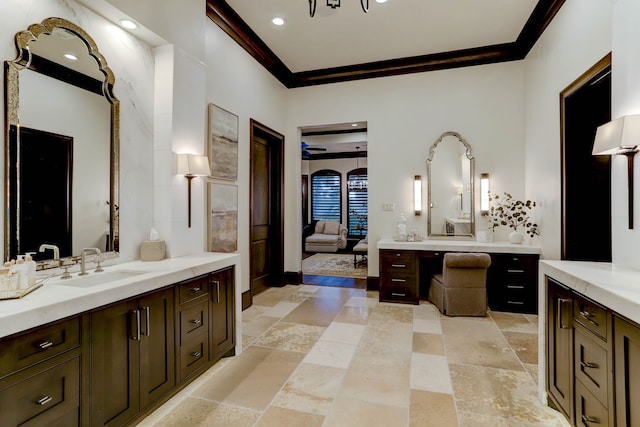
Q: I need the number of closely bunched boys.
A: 0